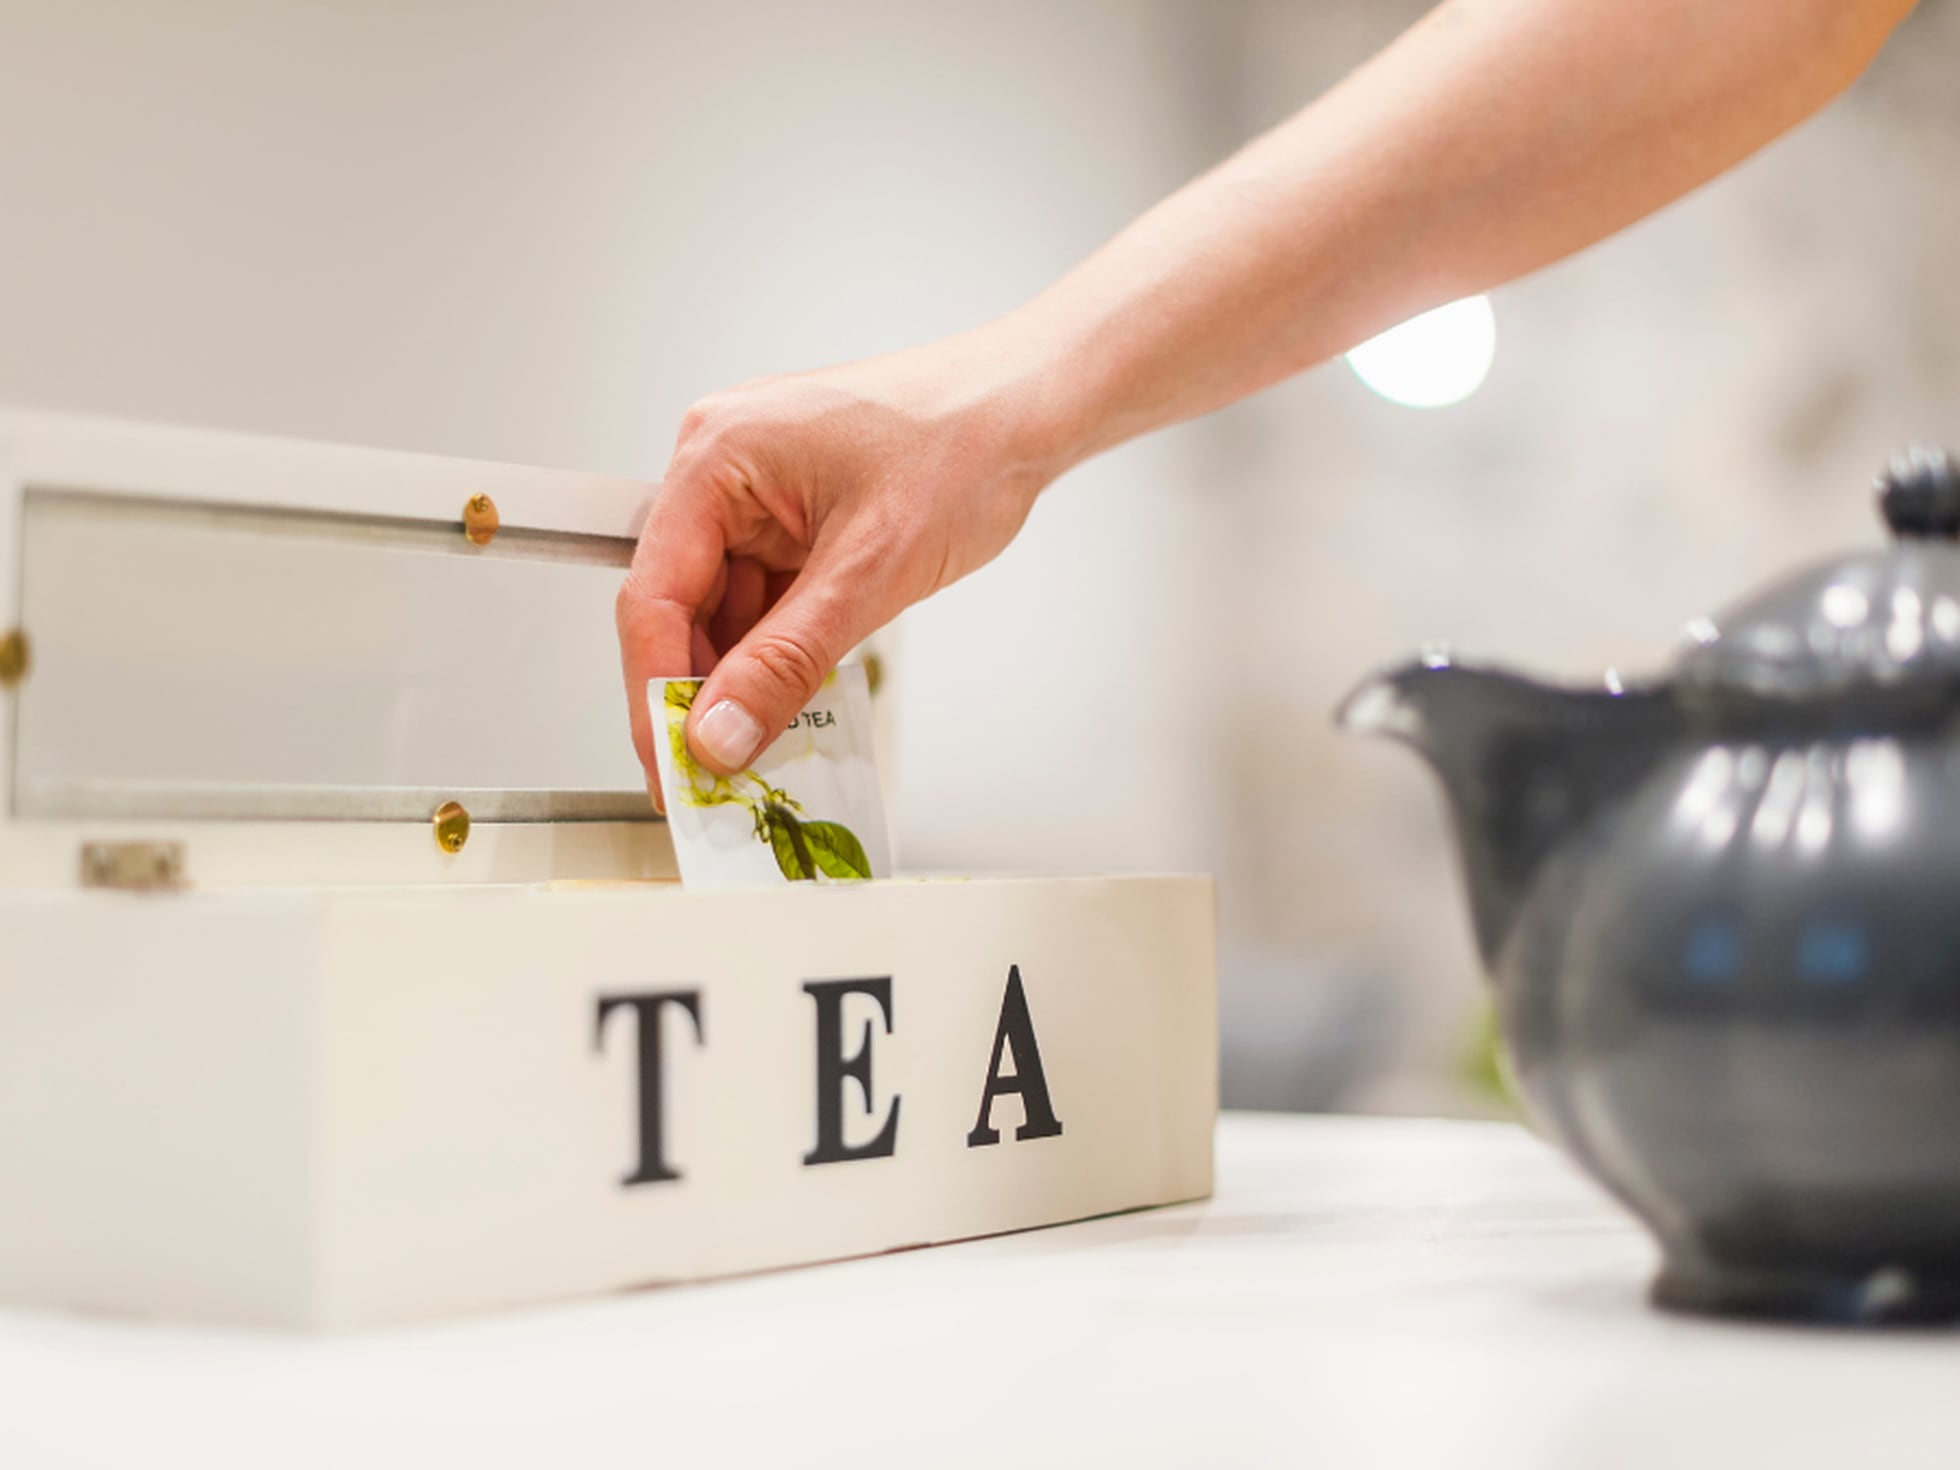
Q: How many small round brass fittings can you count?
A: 4